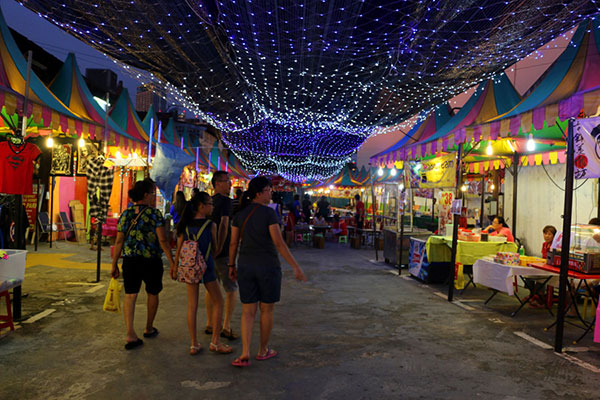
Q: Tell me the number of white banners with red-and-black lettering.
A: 1